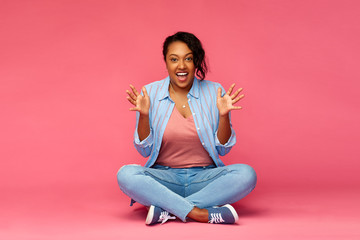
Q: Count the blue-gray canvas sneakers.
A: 2